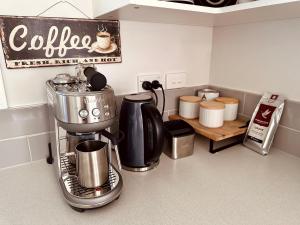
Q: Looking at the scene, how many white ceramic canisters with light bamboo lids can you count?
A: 3